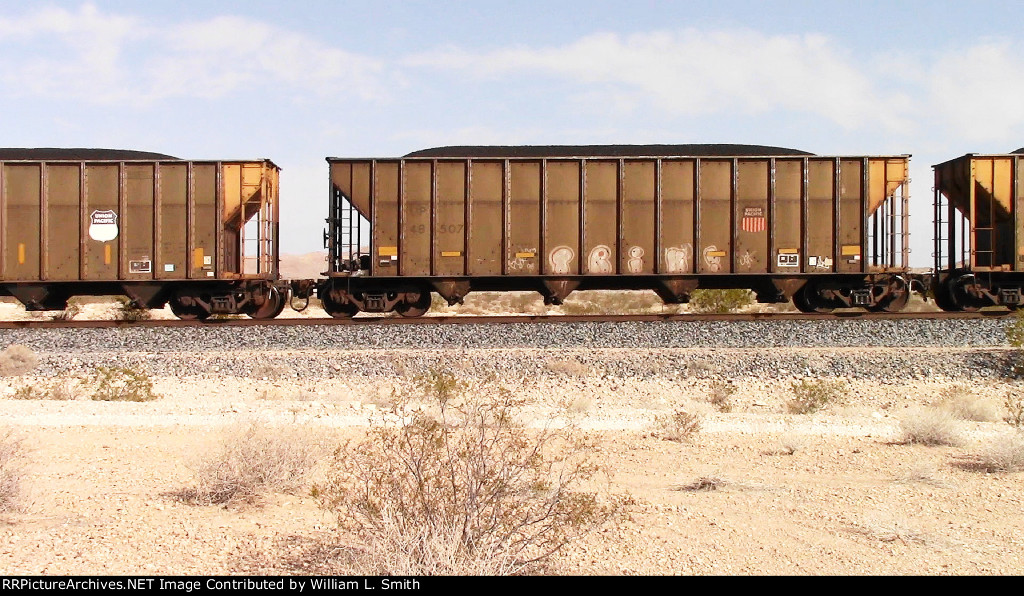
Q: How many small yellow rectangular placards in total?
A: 9